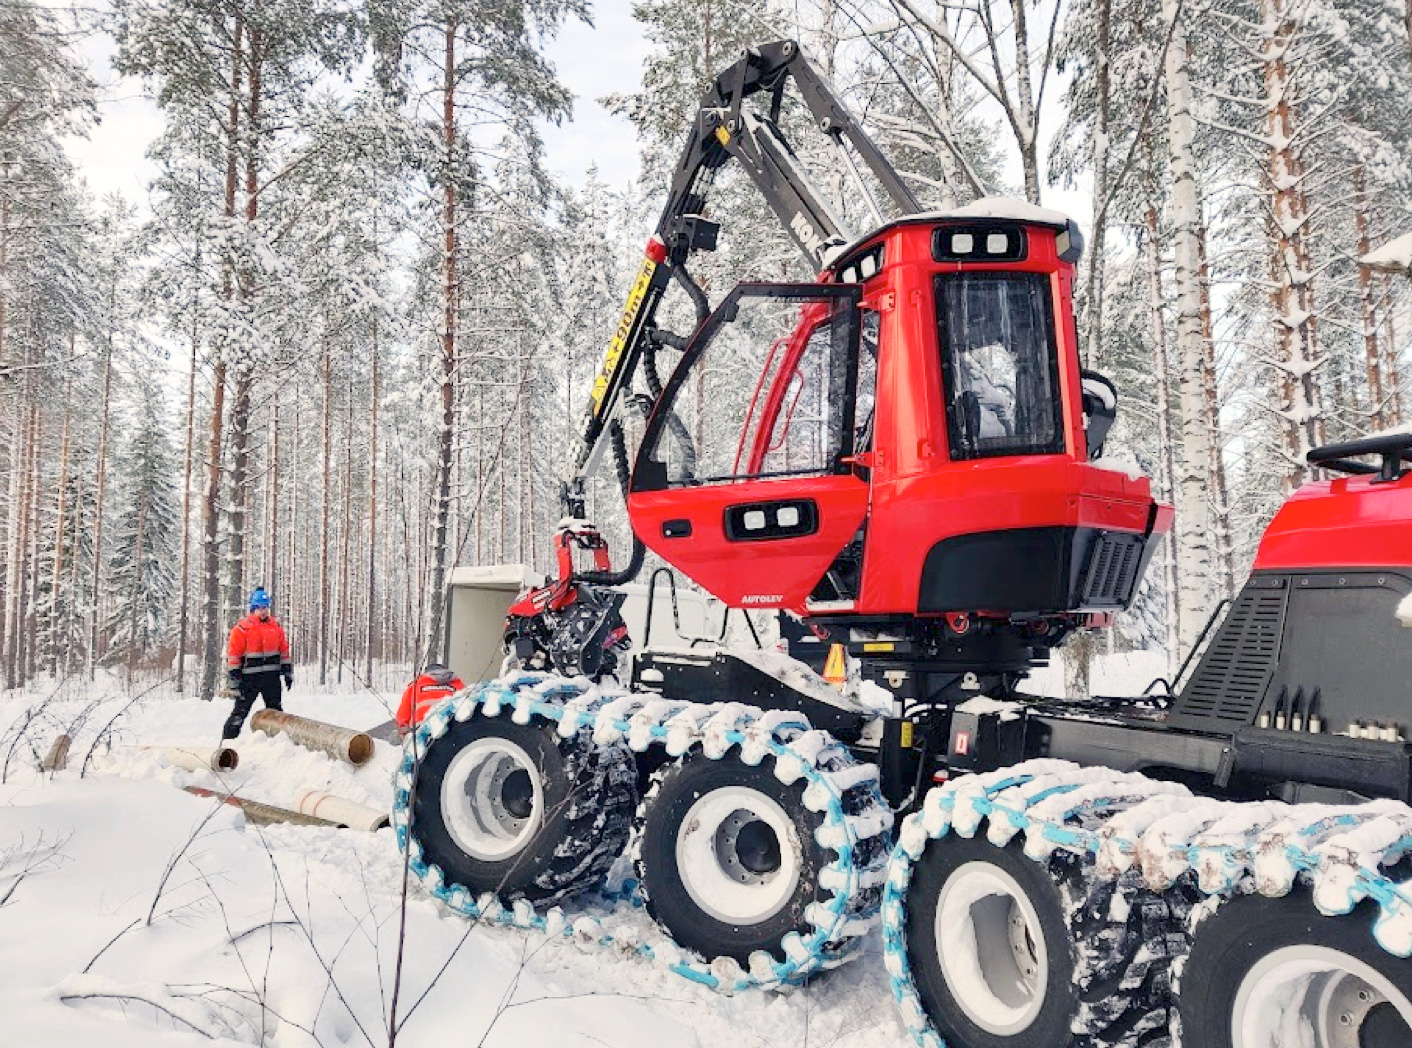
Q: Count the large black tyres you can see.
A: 4